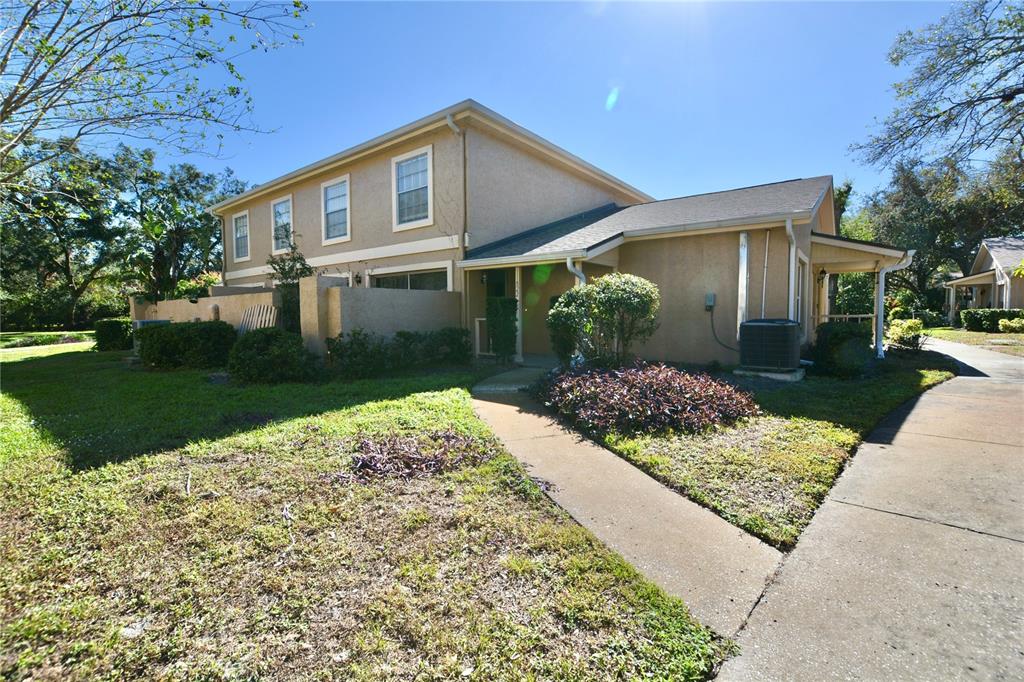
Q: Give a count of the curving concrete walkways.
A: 2